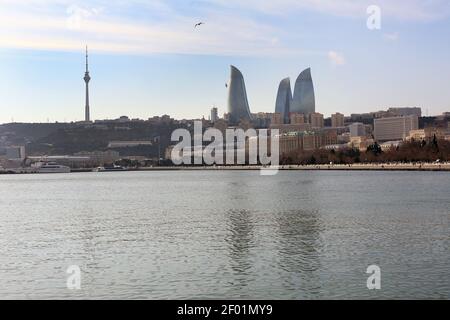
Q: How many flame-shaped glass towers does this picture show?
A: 3